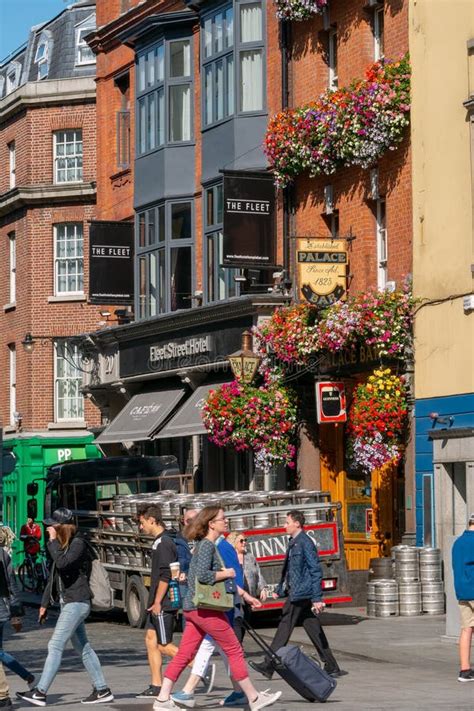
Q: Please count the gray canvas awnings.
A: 2